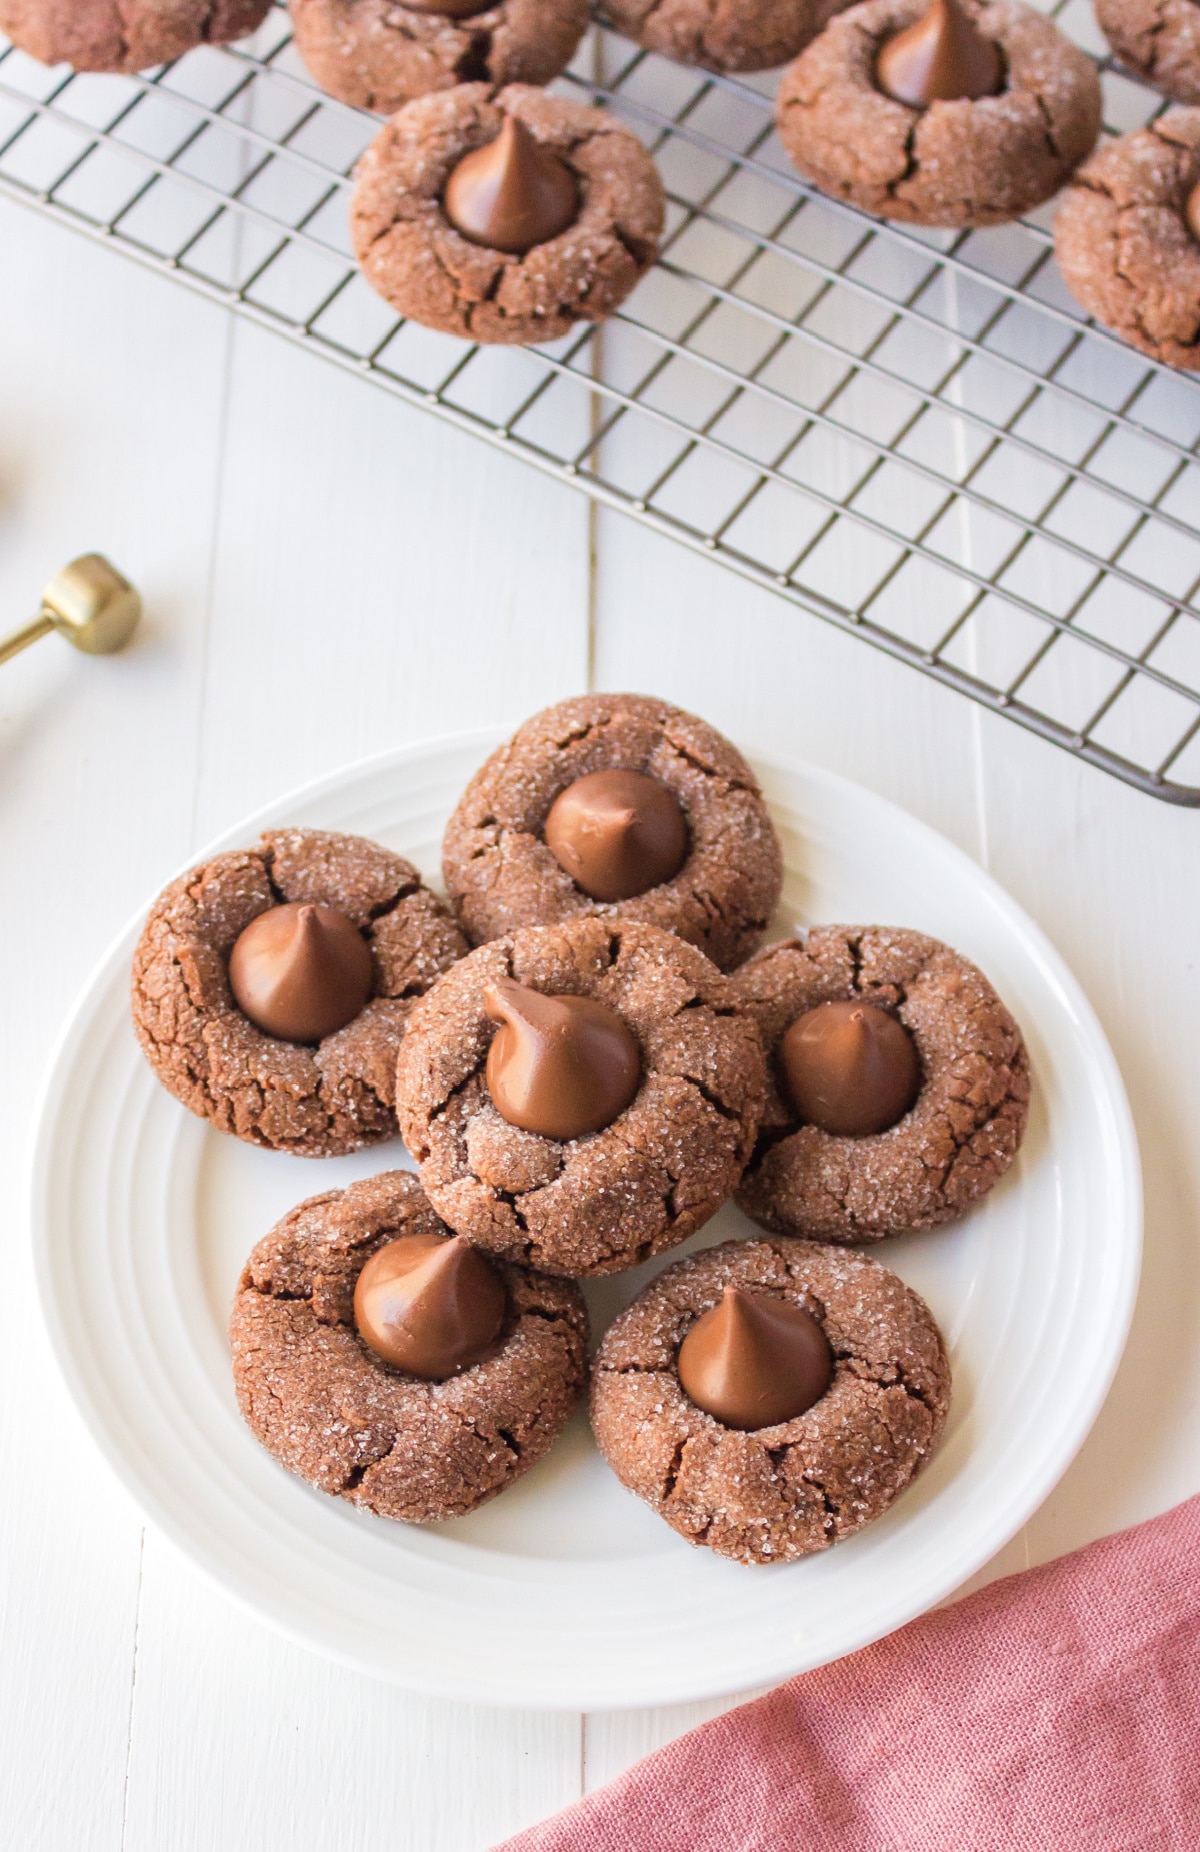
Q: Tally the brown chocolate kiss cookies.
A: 13